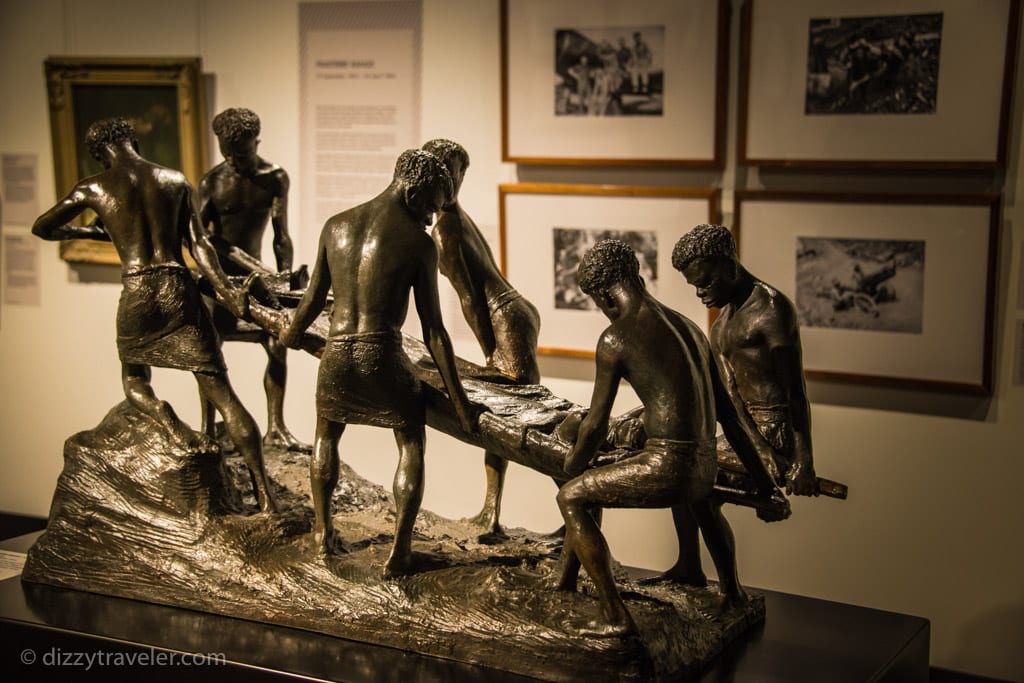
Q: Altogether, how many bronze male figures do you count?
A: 6